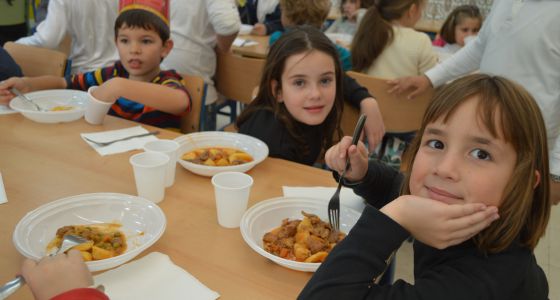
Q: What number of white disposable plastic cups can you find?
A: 4